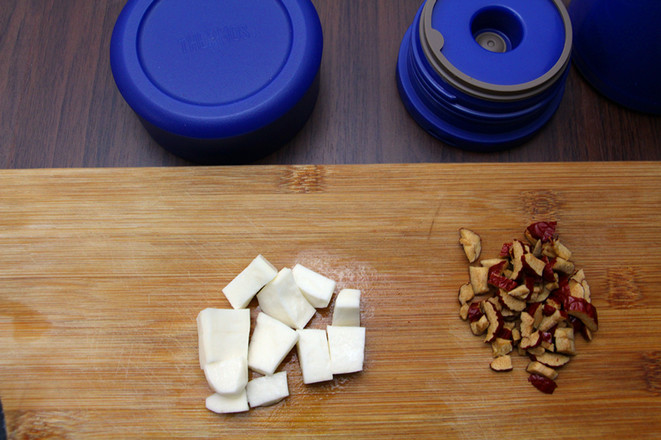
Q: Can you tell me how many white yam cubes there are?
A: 11